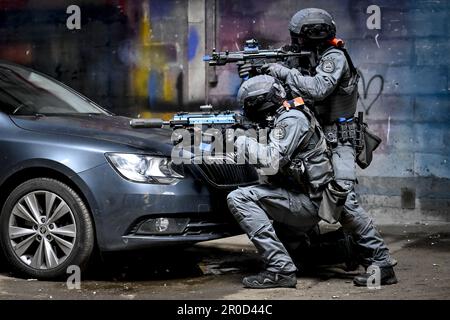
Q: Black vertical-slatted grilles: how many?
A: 1